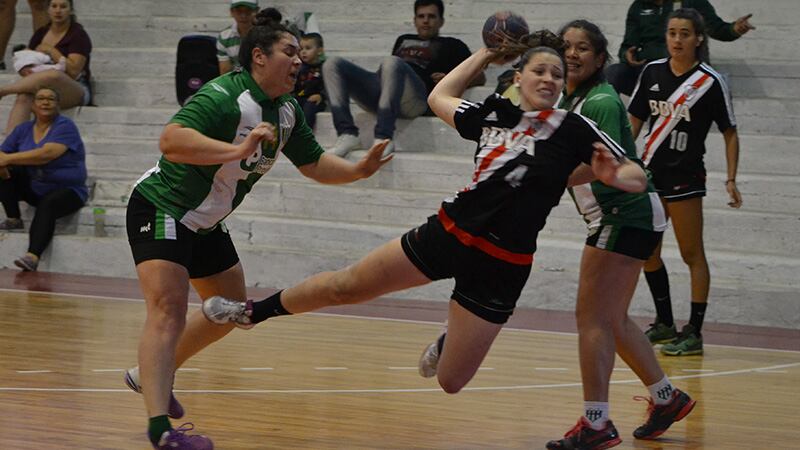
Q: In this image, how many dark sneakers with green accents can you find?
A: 2